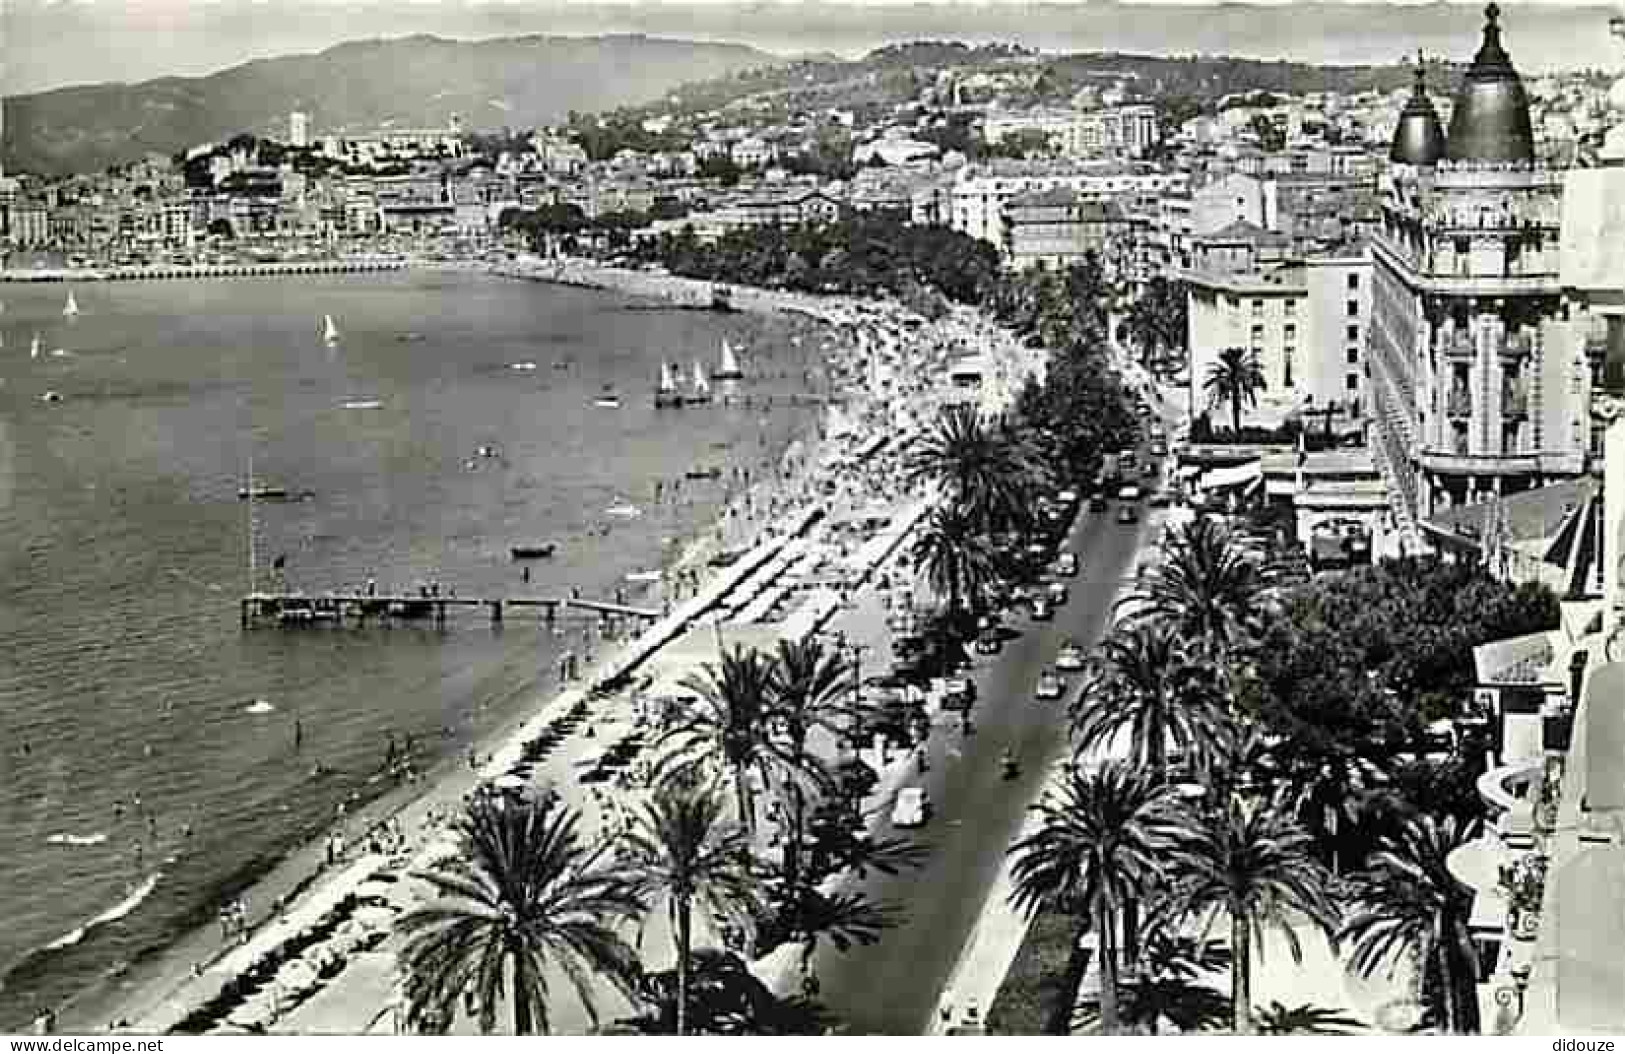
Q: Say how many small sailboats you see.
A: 6